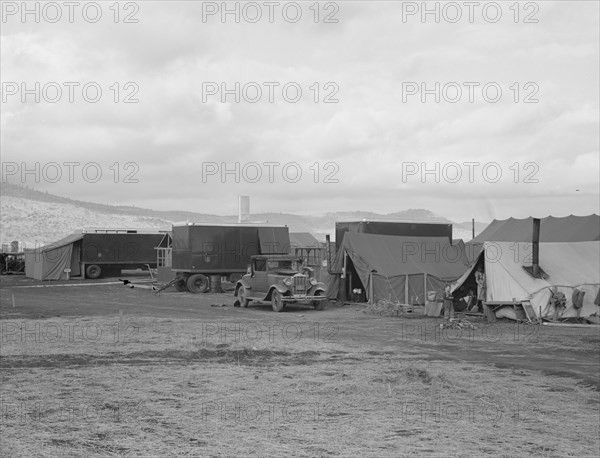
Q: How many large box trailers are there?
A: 3